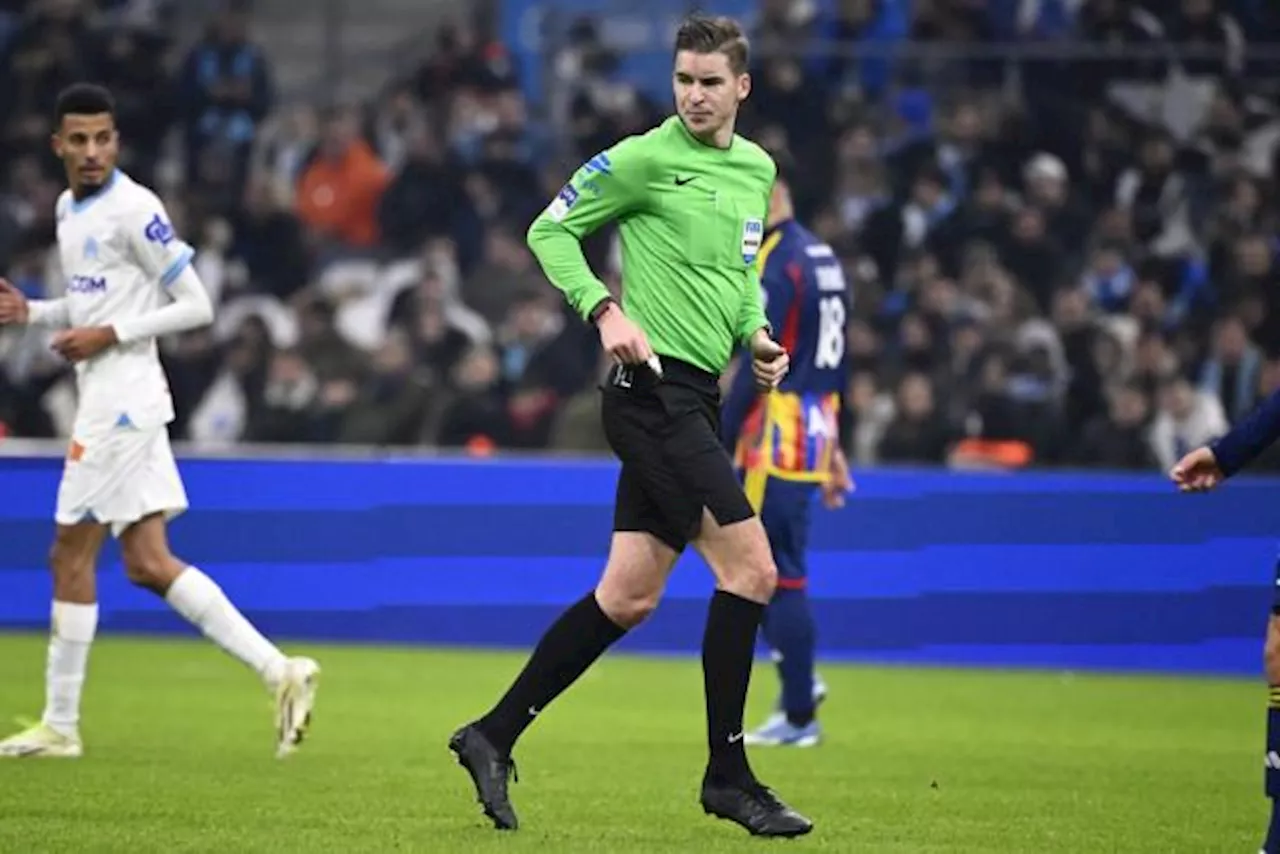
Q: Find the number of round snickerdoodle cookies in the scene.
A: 0